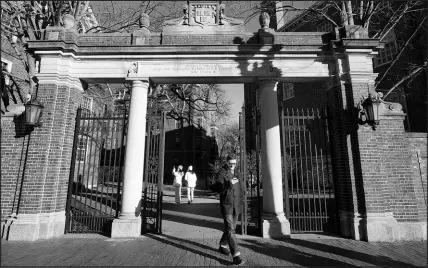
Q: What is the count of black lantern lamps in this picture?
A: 2